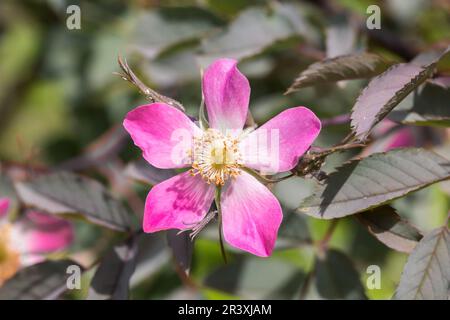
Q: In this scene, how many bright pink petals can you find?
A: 5